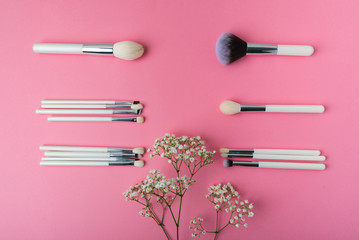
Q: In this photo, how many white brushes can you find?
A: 14